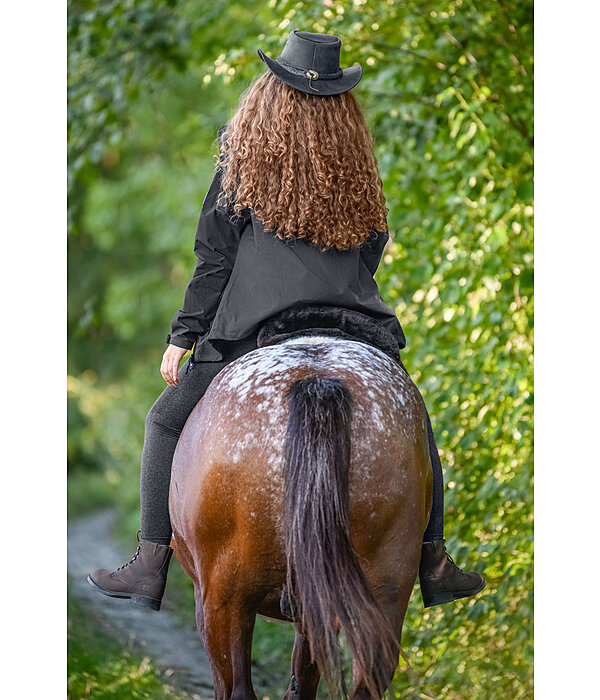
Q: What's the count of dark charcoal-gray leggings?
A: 1